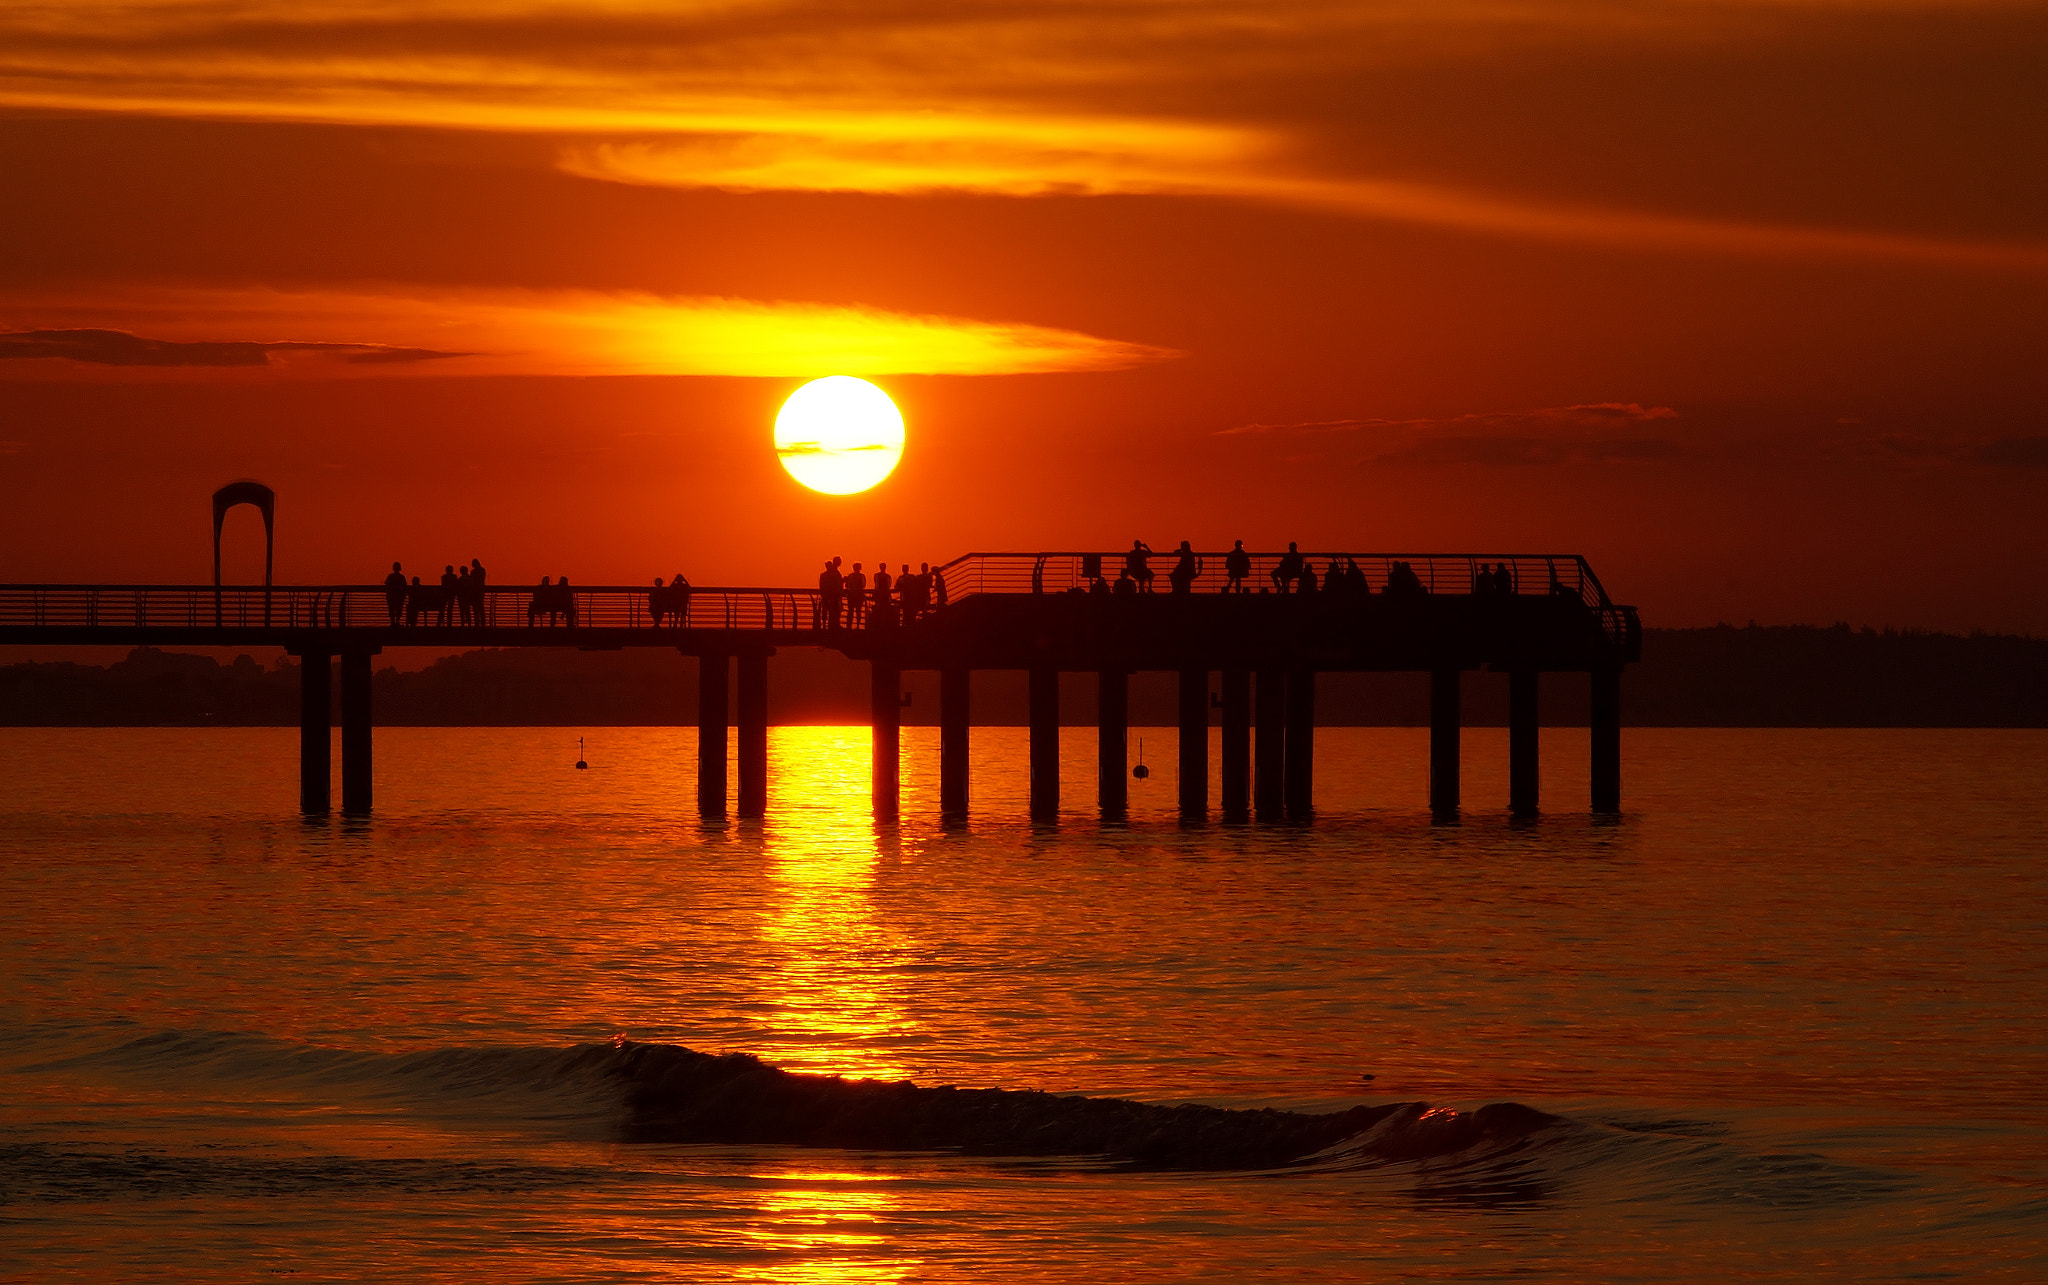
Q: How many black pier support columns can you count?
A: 15